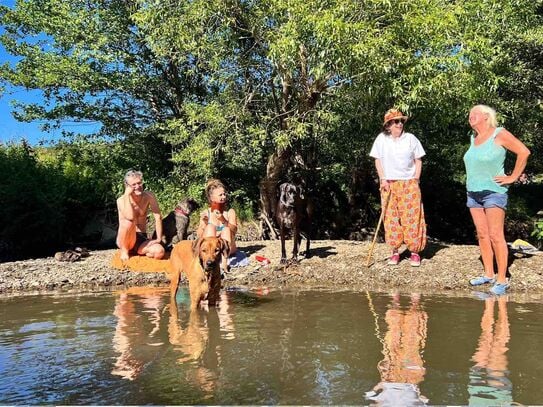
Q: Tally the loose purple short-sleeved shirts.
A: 0